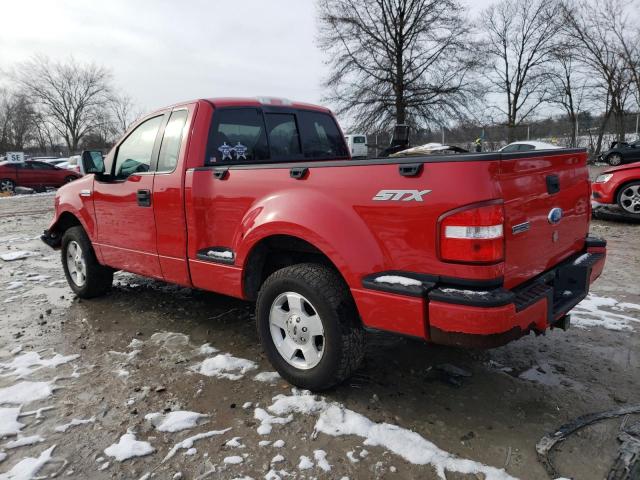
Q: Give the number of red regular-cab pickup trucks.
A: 1